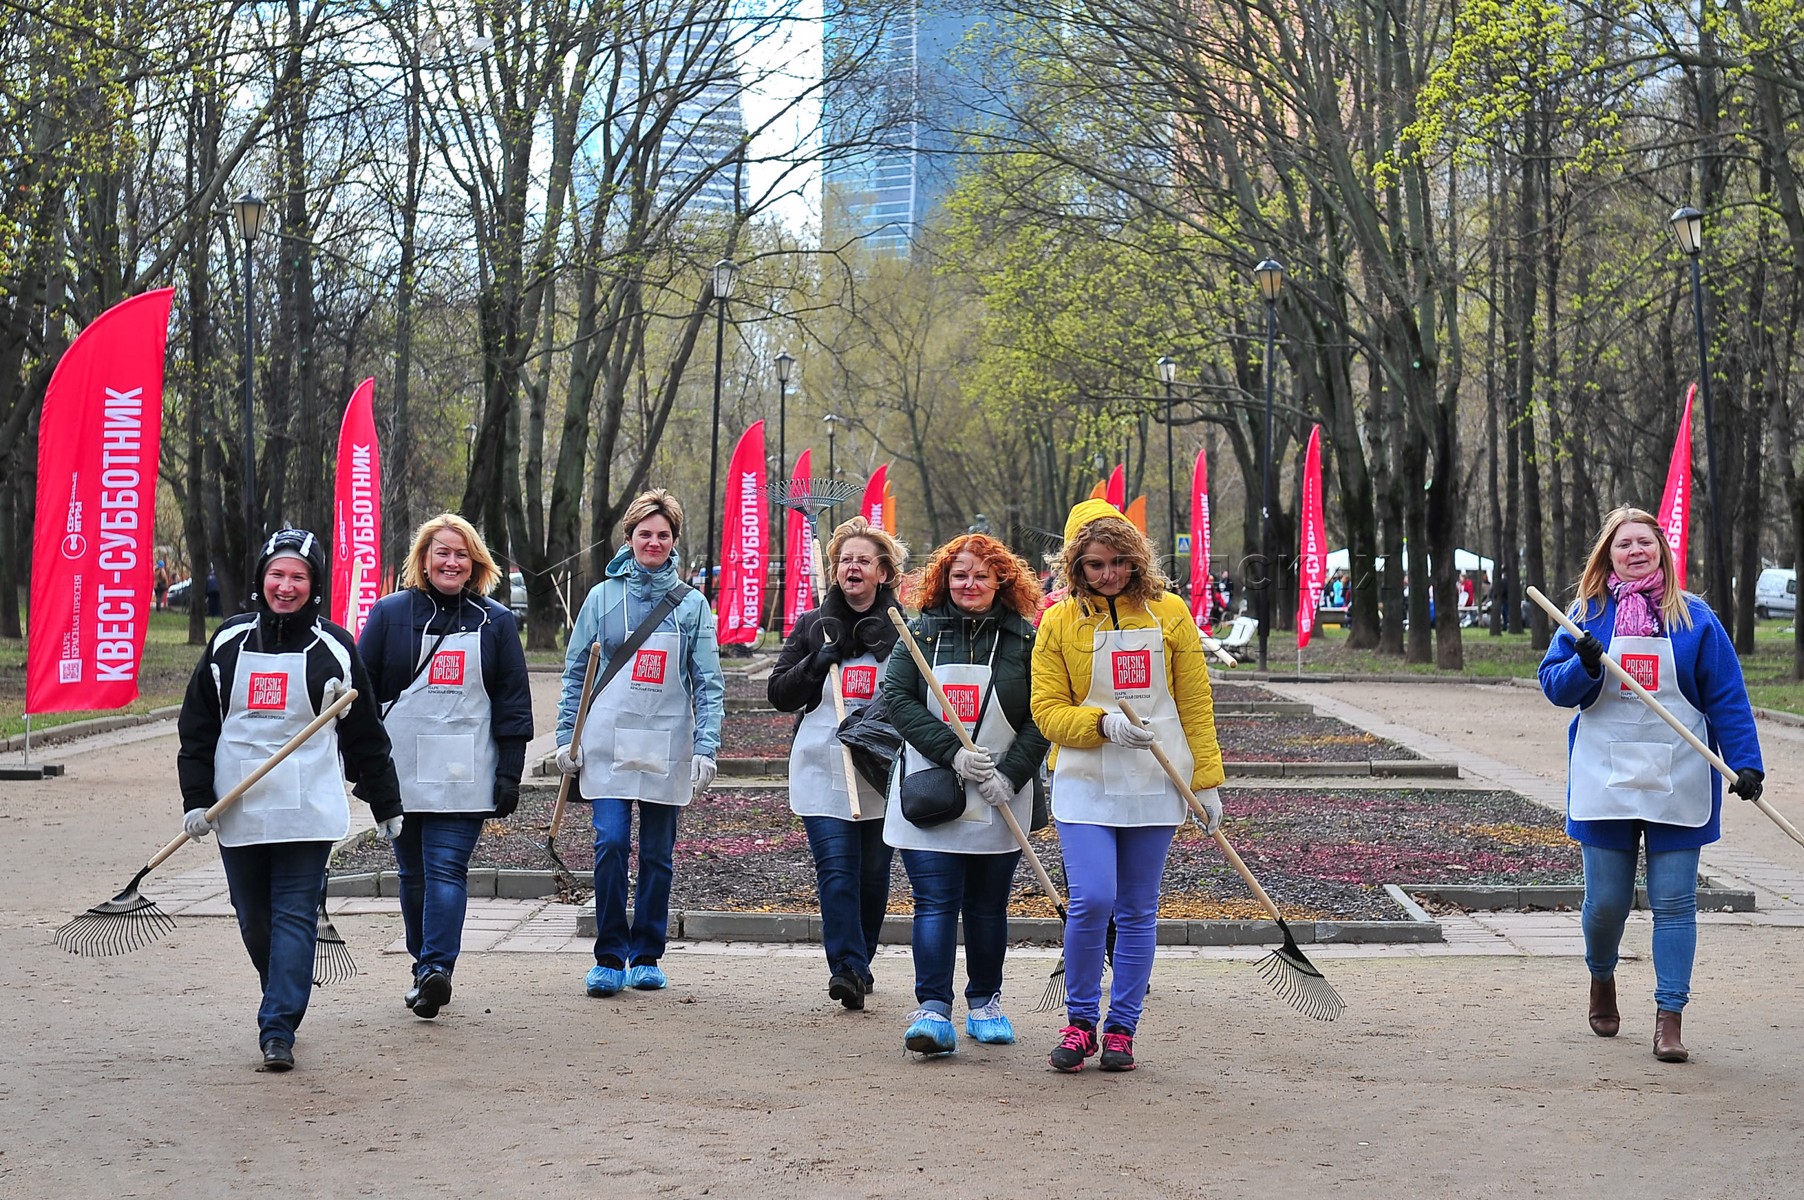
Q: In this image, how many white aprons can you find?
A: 7